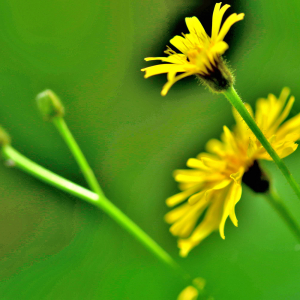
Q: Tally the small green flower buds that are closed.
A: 2